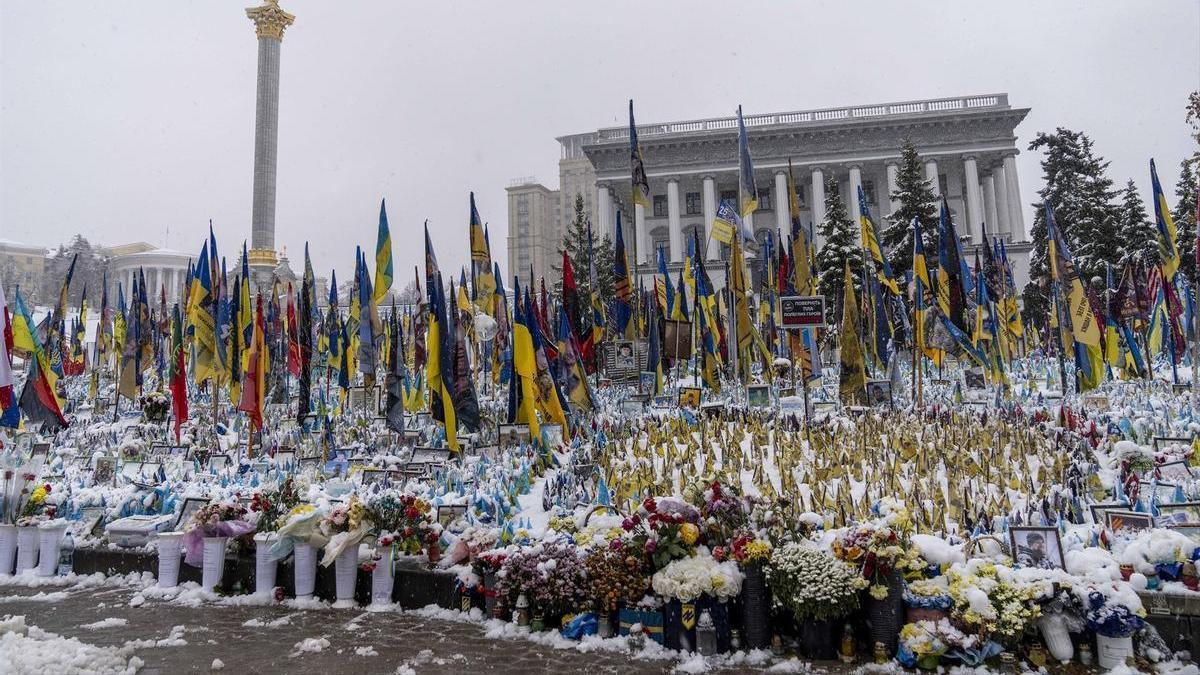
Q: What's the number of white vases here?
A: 11